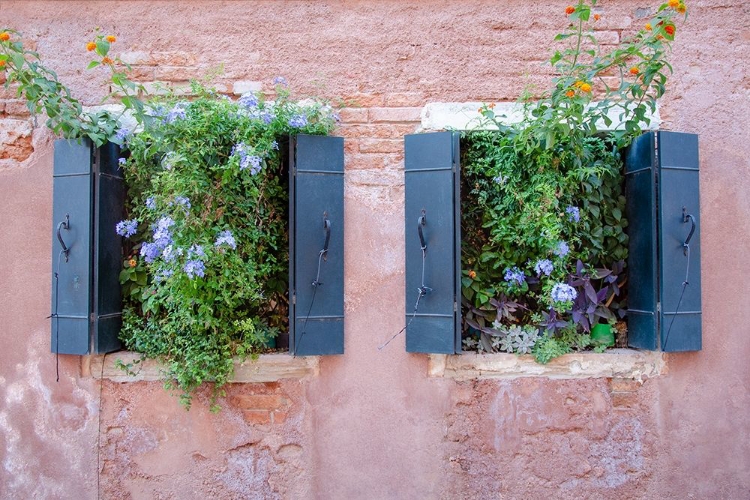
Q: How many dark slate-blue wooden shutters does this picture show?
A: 4